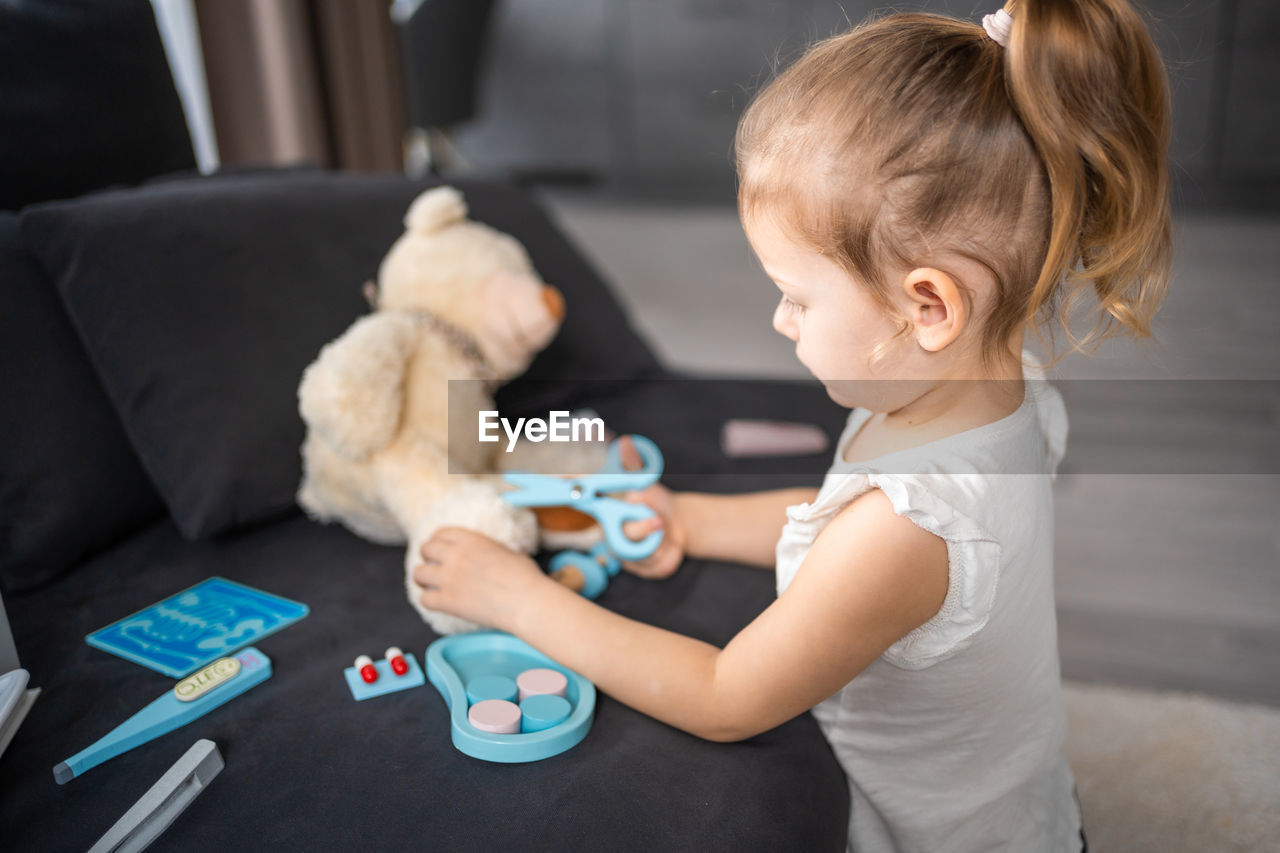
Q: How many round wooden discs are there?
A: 4